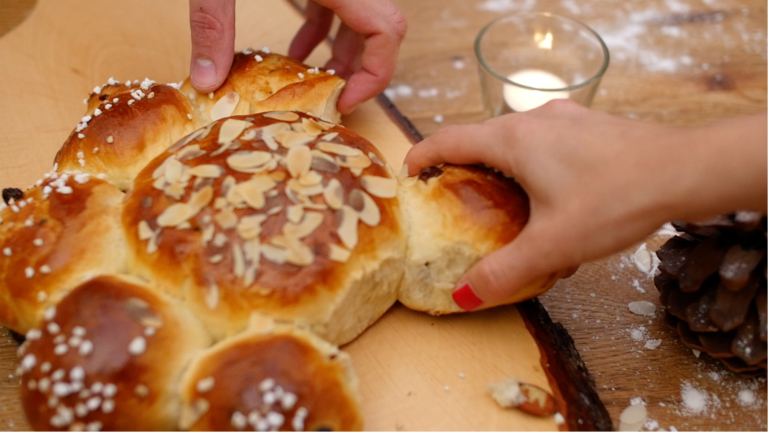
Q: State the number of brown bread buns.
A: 7